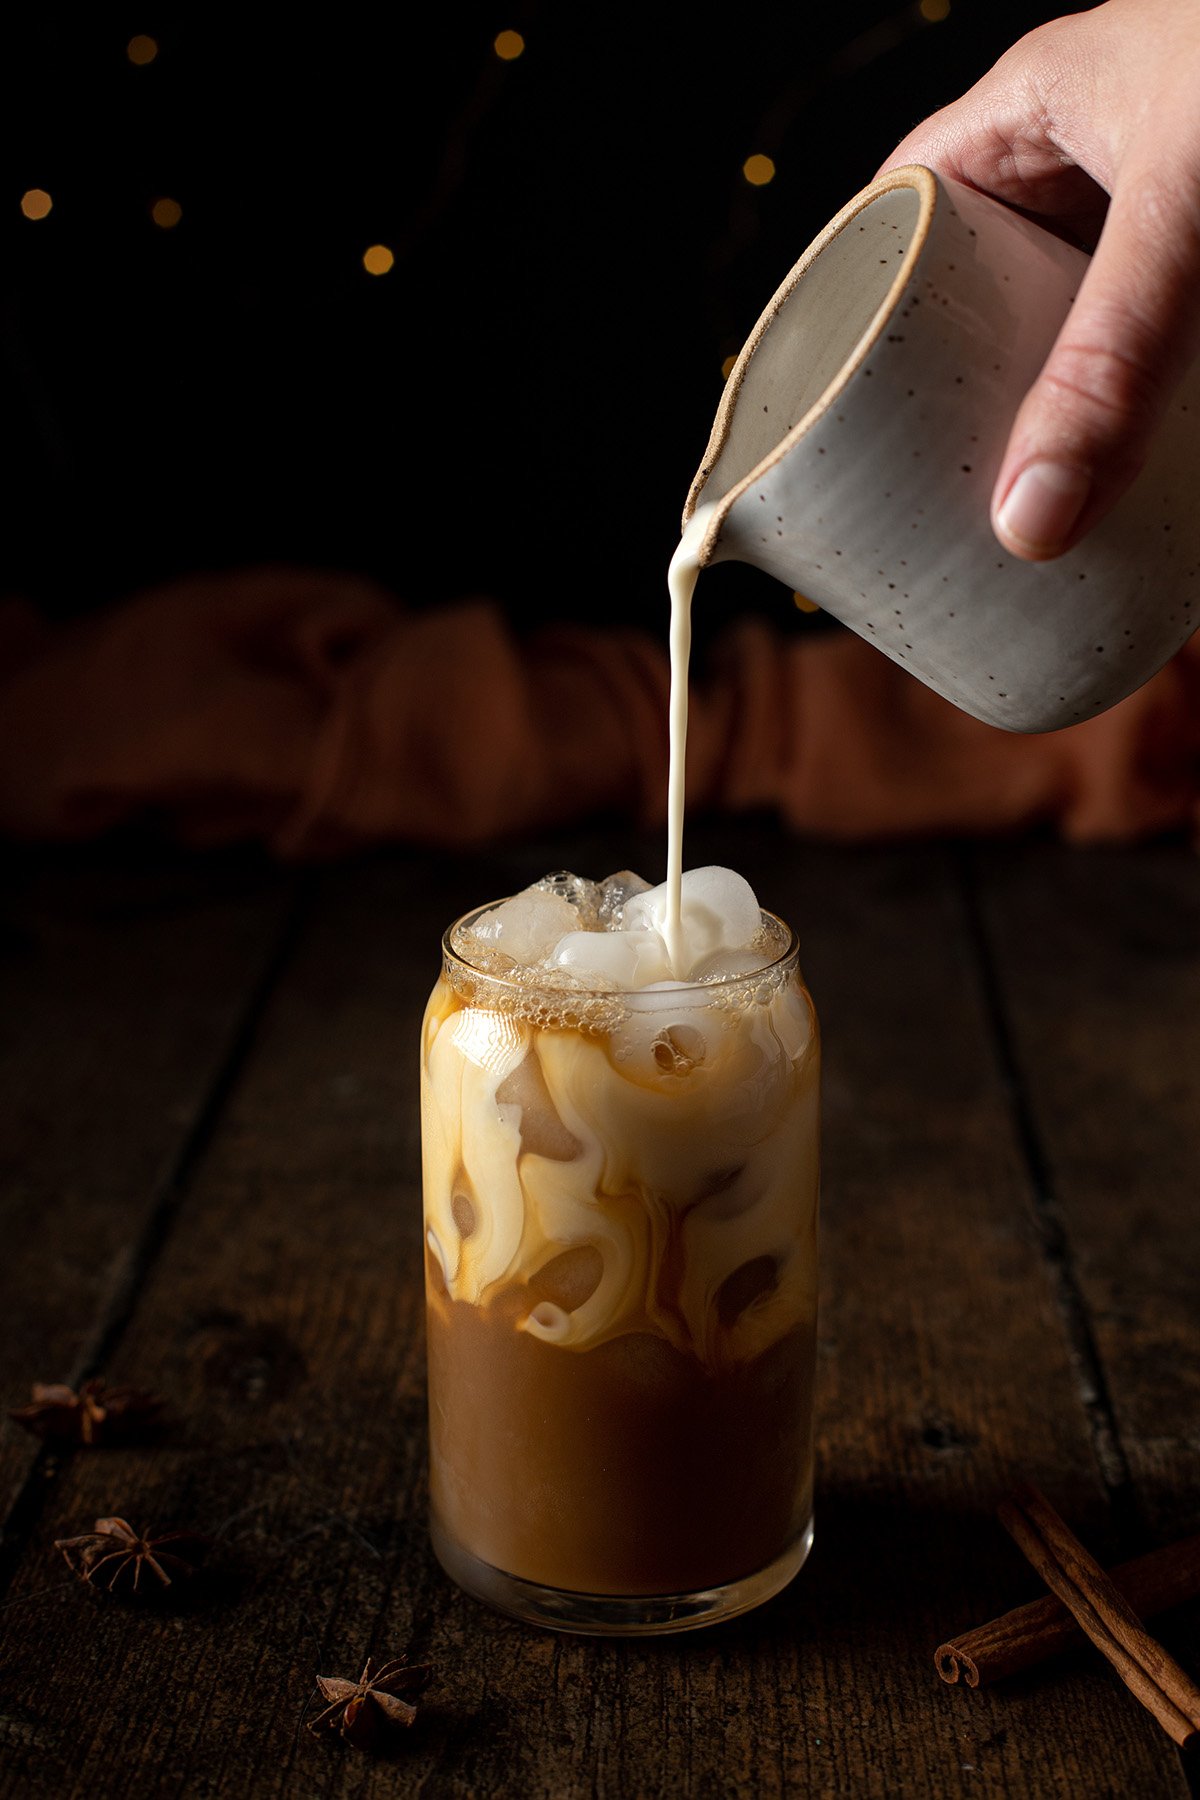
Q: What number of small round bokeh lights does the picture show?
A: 9